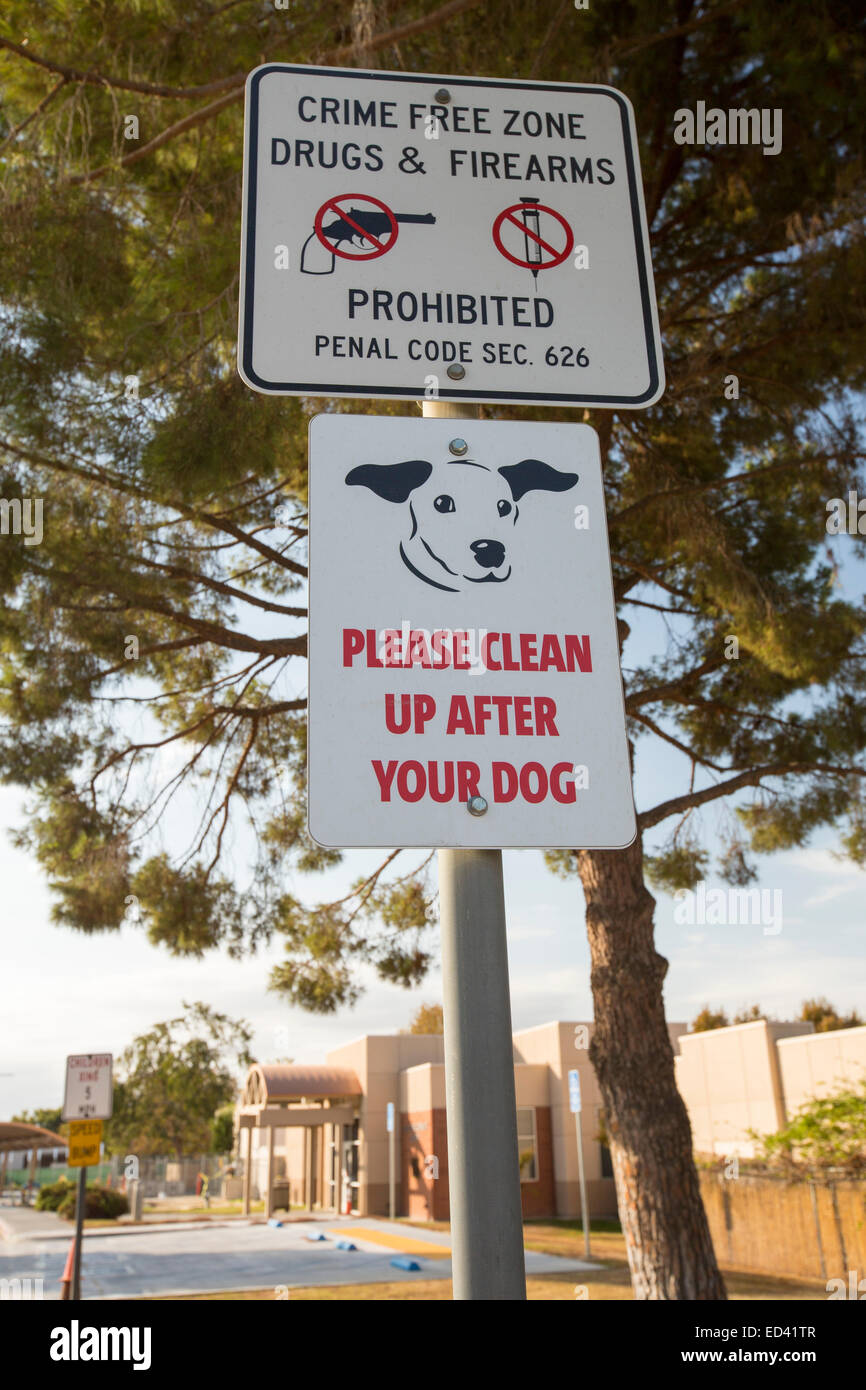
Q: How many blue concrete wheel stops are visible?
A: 4